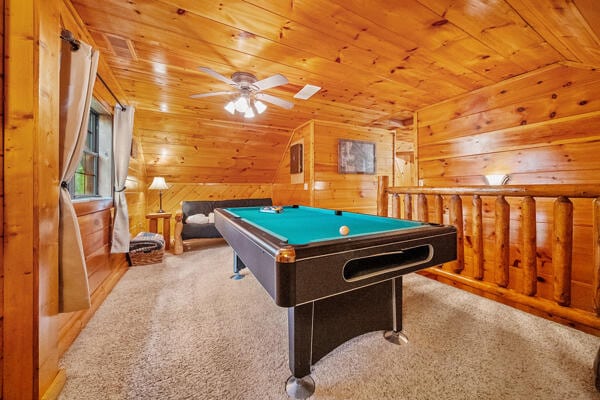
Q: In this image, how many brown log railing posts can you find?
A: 11